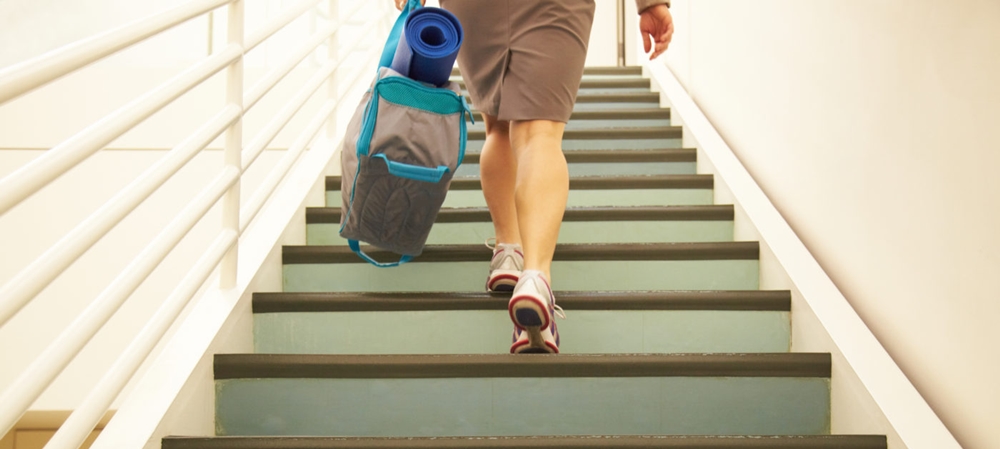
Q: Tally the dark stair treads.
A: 12